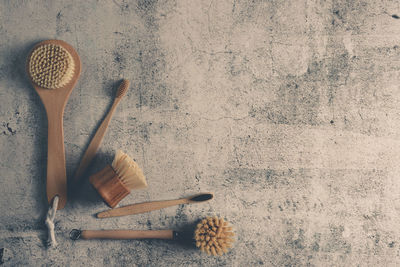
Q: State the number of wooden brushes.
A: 5